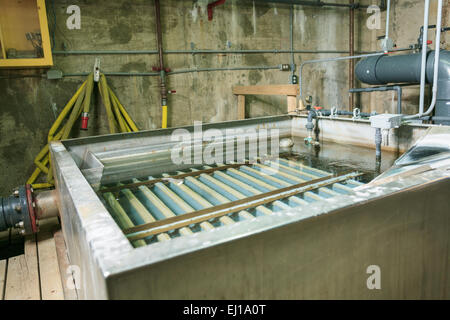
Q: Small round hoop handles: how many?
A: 2